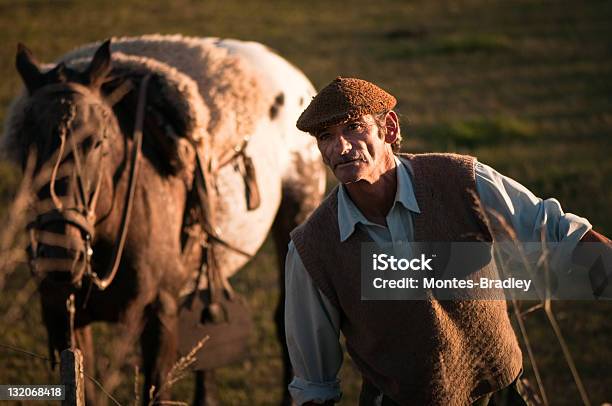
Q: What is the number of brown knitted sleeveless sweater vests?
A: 1